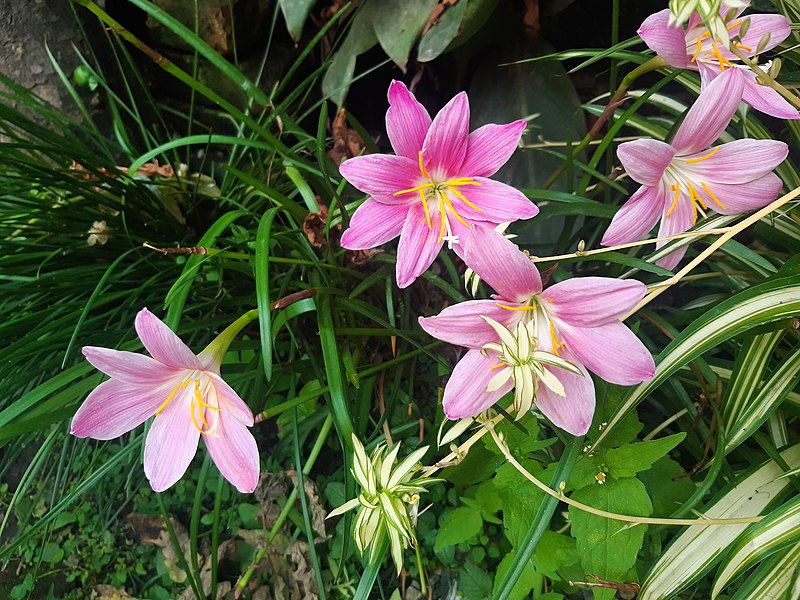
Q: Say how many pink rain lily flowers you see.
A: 5